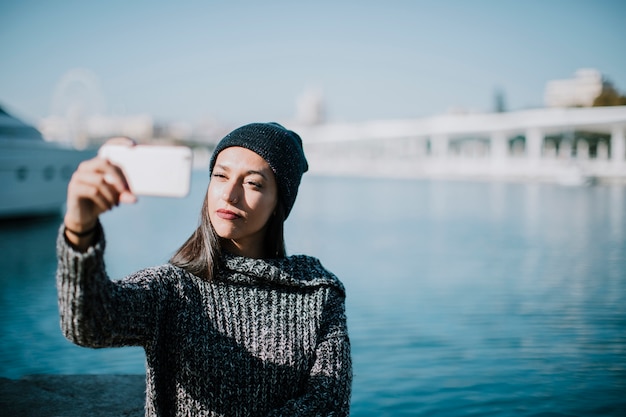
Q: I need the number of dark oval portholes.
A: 3